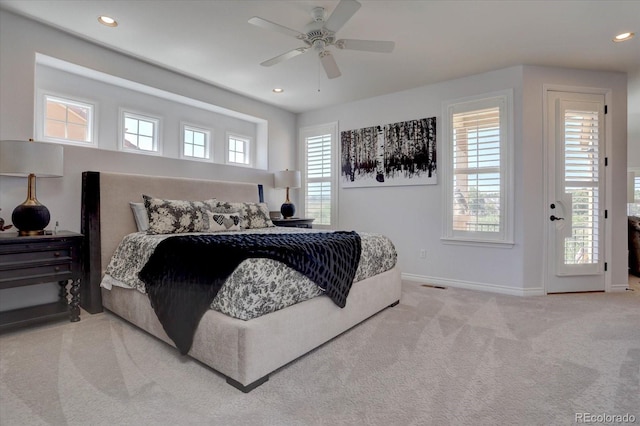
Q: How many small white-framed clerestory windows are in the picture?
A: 4